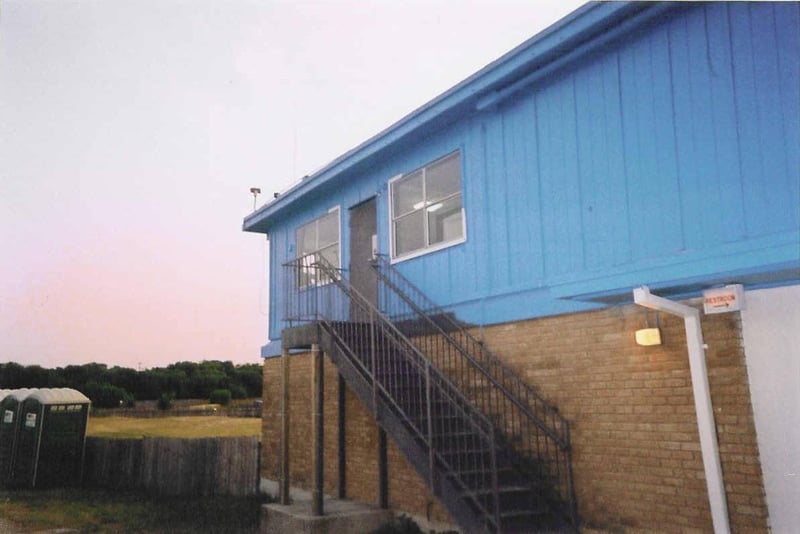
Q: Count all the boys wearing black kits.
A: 0